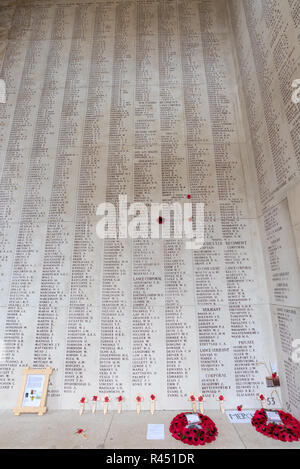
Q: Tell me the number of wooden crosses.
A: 10